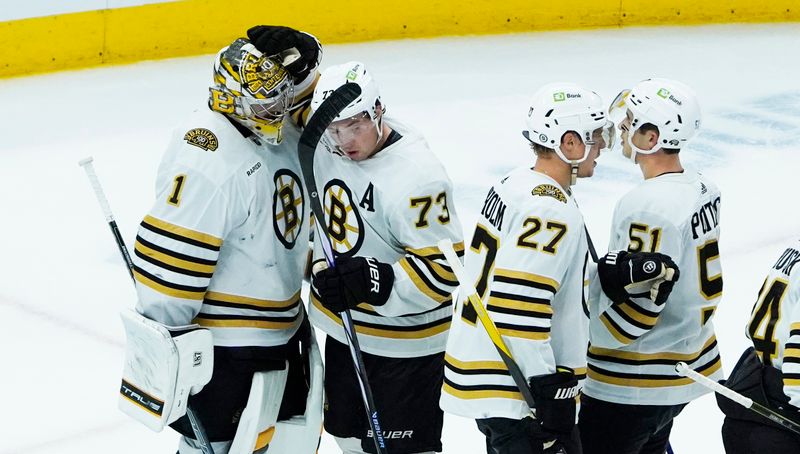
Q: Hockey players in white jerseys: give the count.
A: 5